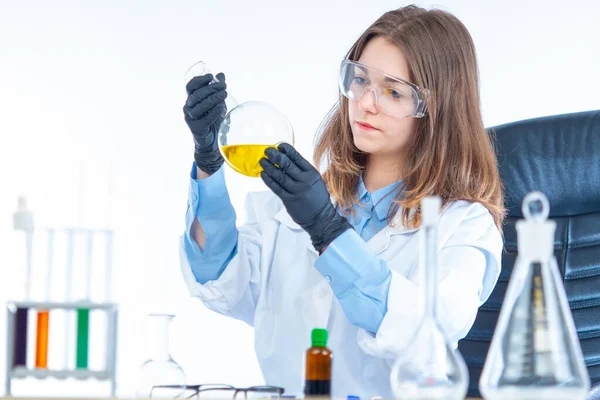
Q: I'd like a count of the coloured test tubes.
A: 3